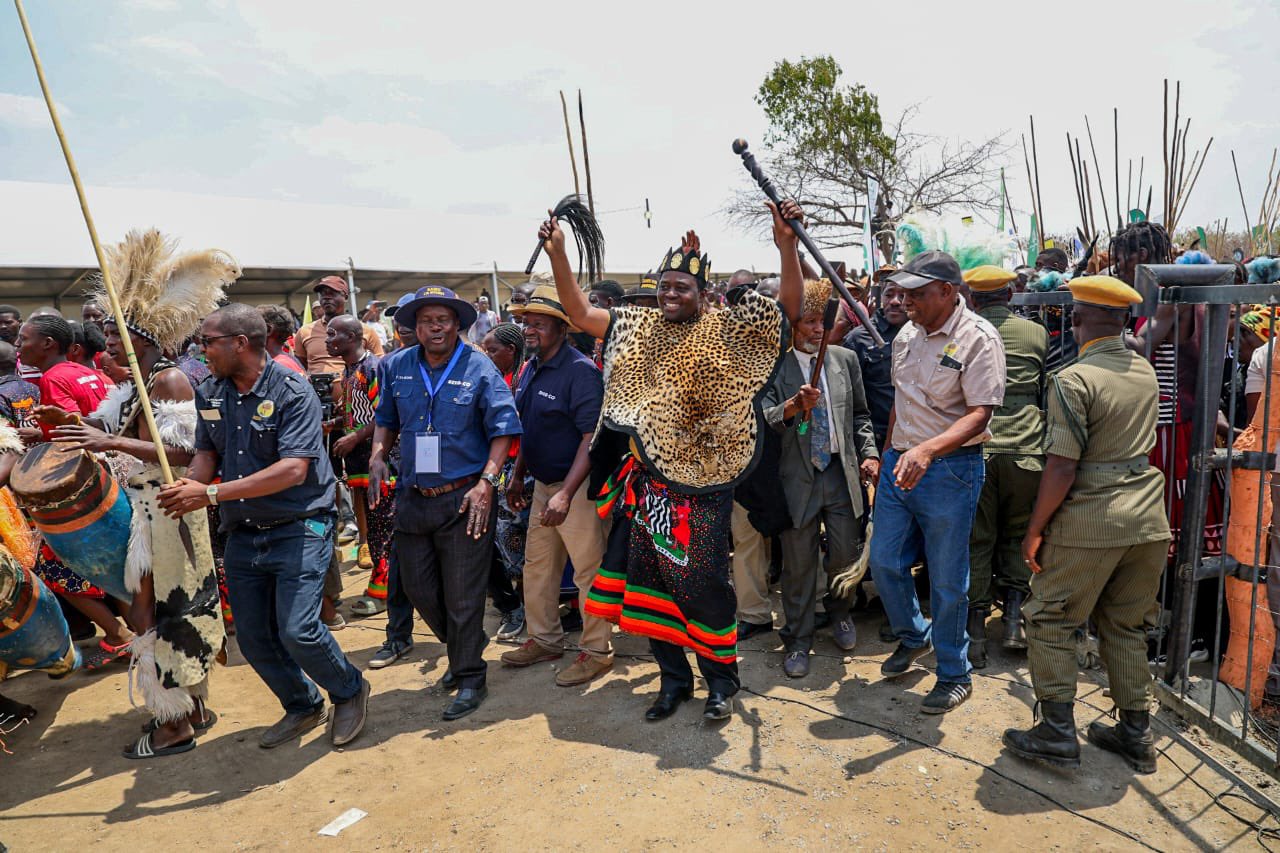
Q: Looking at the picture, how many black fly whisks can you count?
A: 1